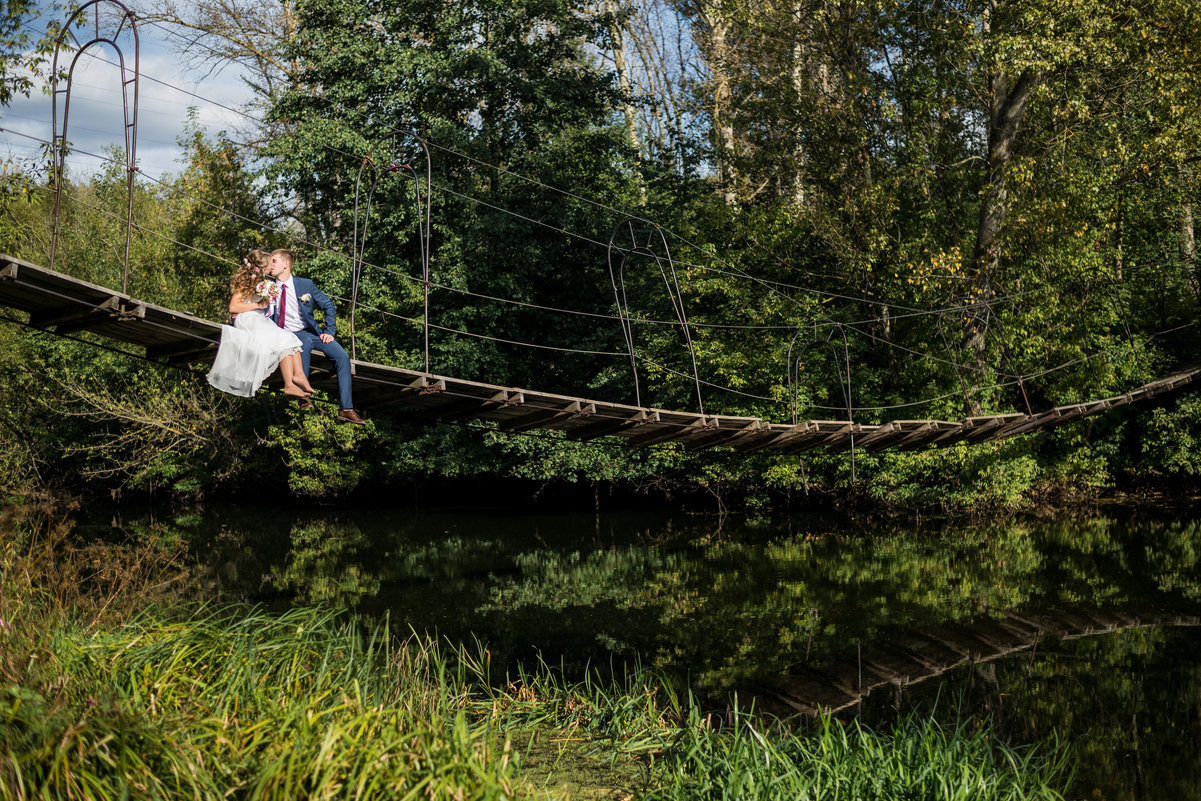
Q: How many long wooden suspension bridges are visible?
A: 1